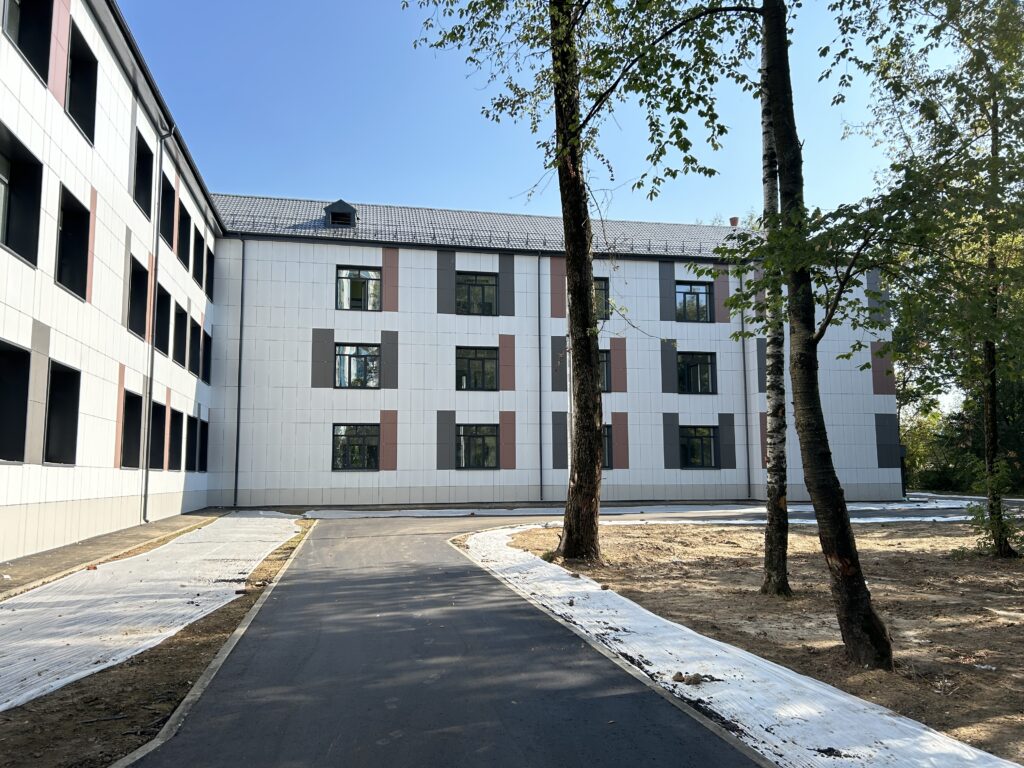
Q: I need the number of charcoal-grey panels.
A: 14